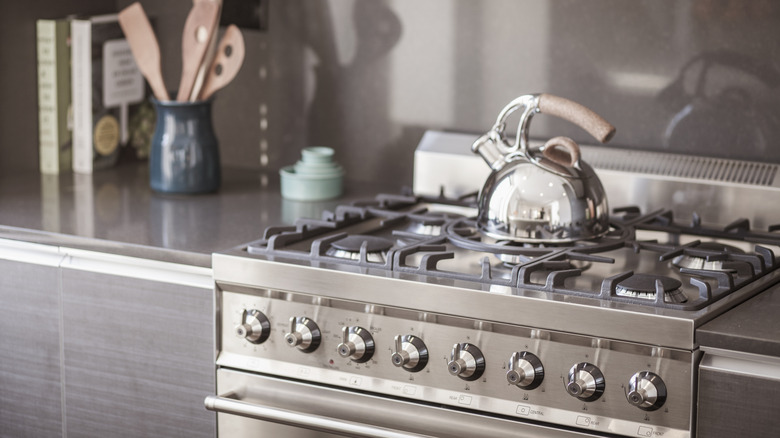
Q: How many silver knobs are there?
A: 8